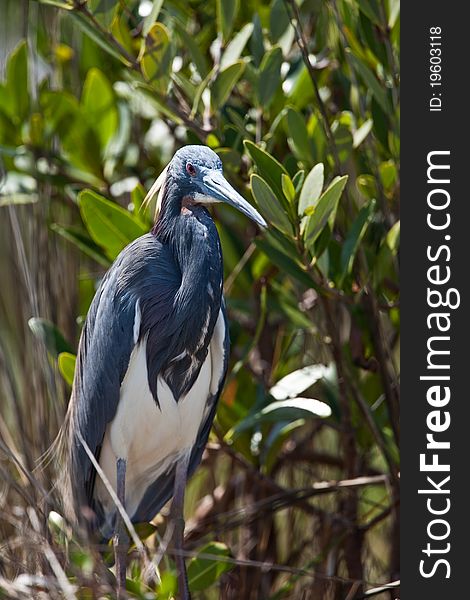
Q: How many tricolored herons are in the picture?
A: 1